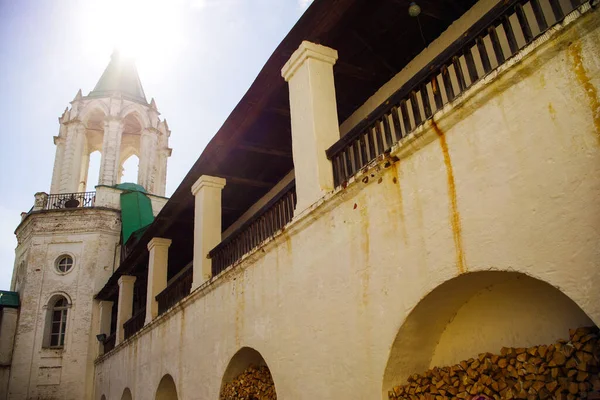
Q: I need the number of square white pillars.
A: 5